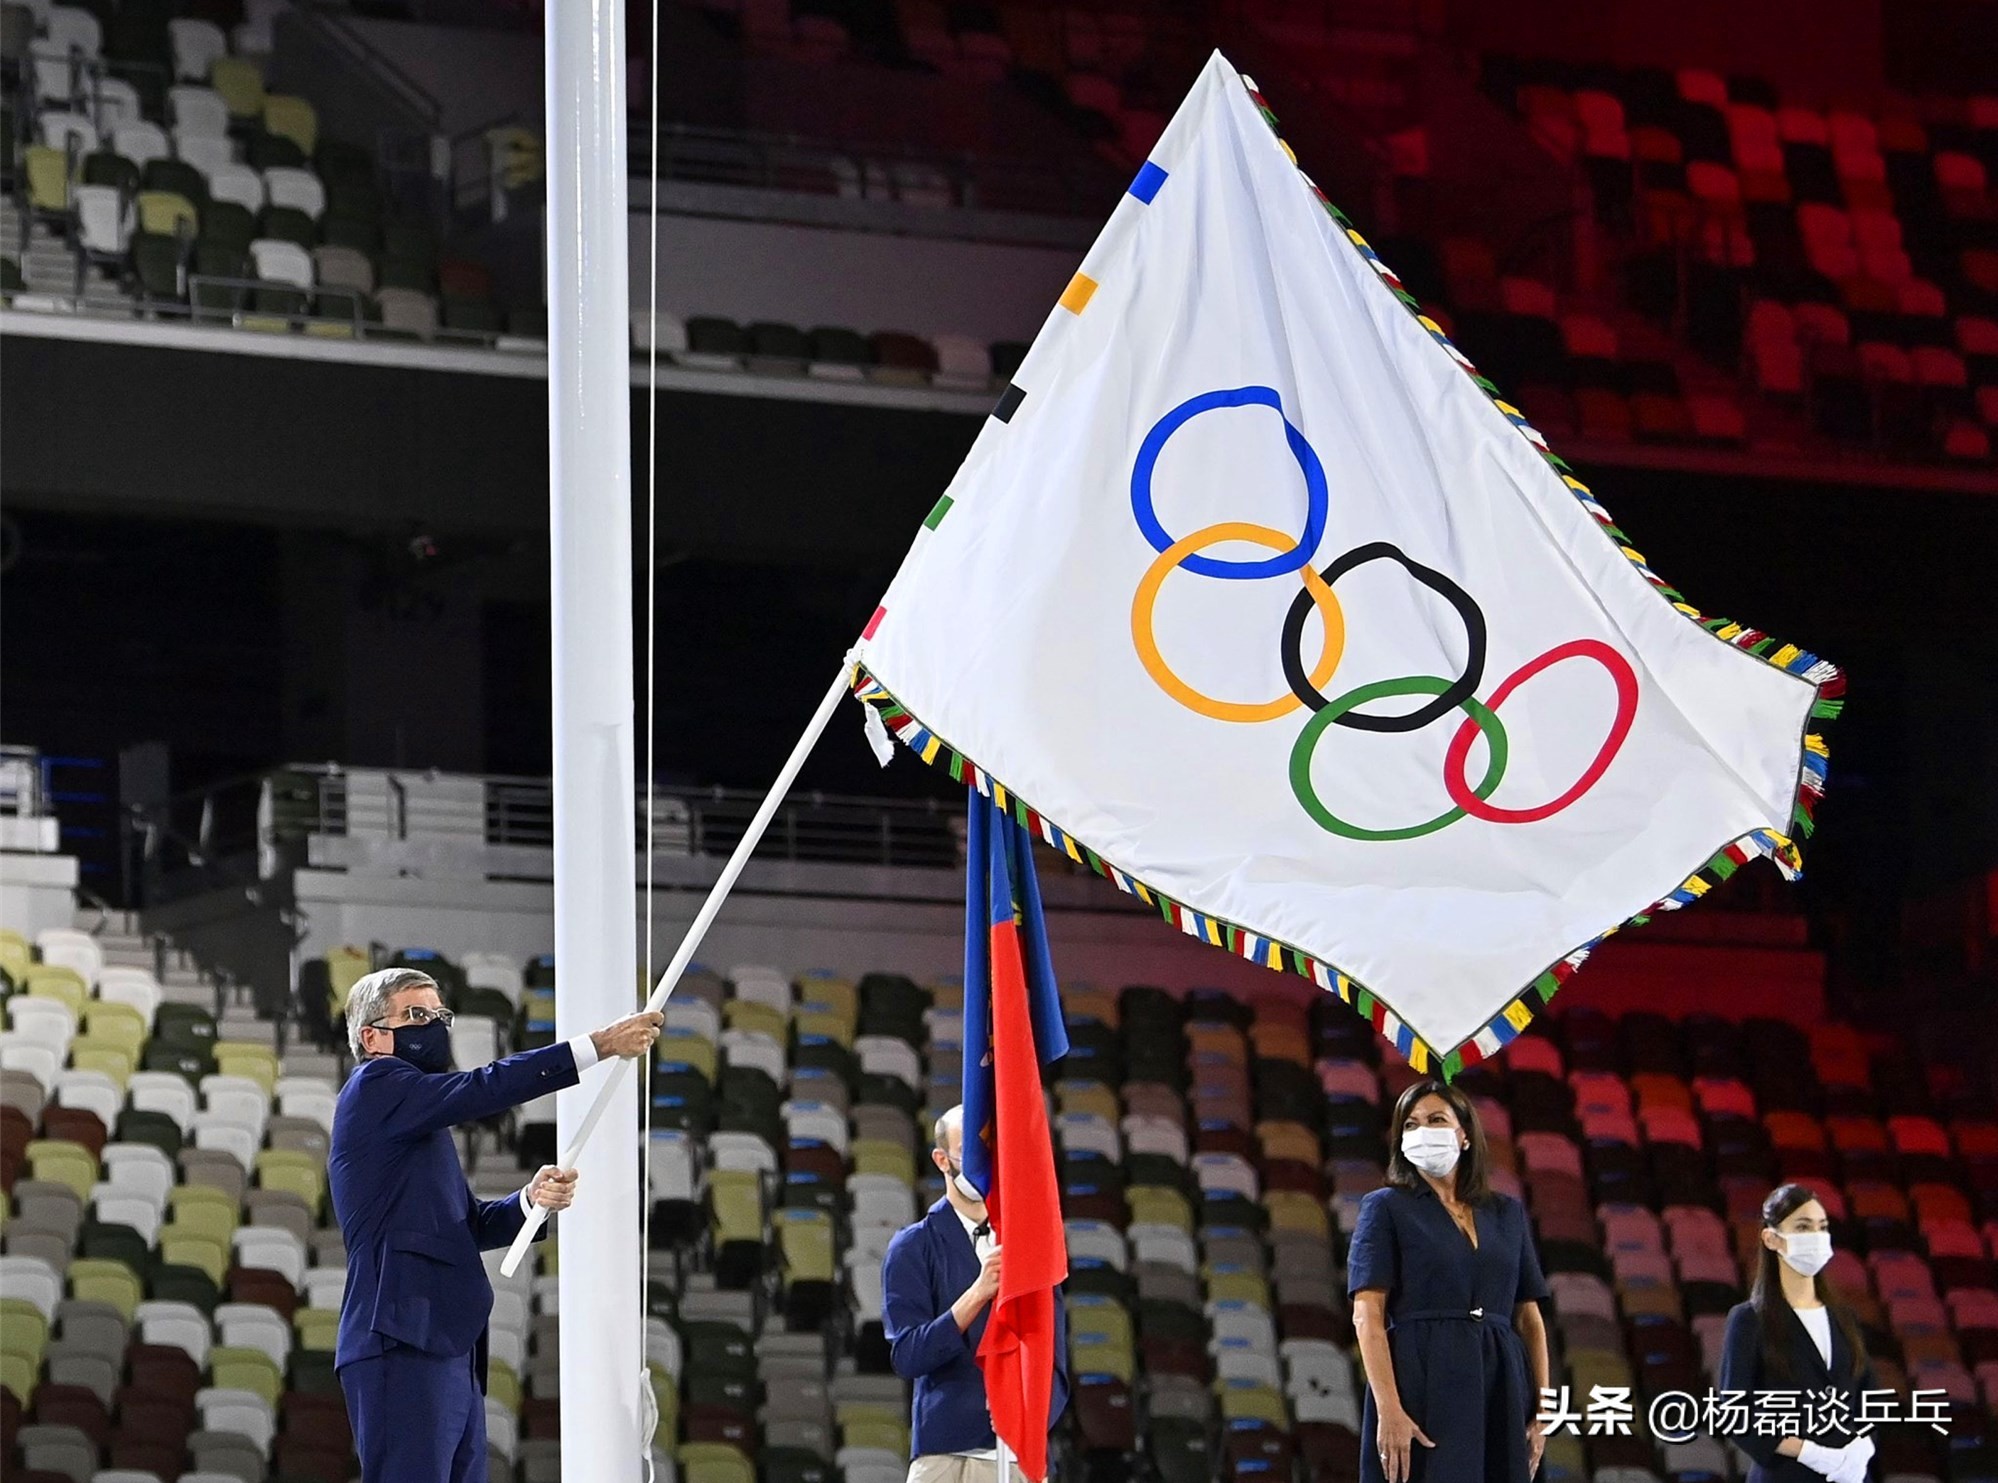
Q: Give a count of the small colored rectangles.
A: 5